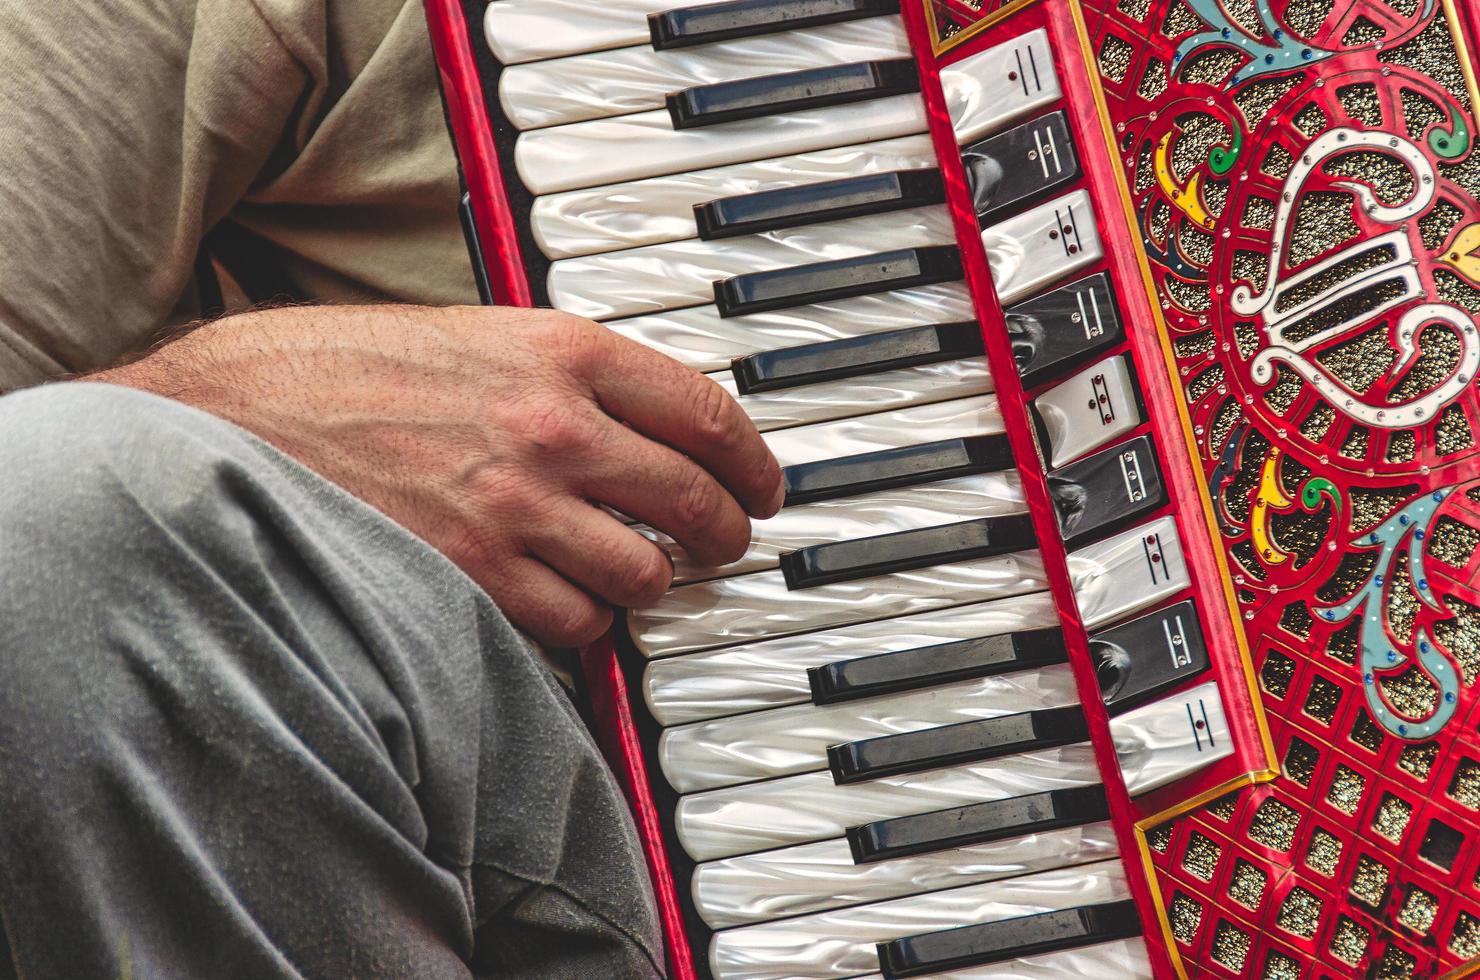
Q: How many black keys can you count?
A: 11